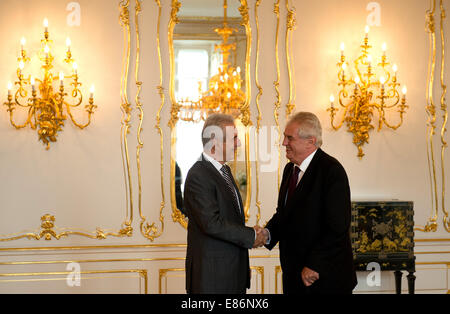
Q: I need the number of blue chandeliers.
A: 0